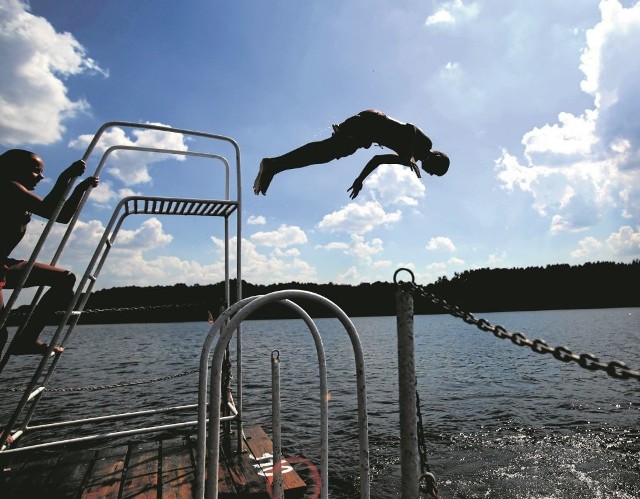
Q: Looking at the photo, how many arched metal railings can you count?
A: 2